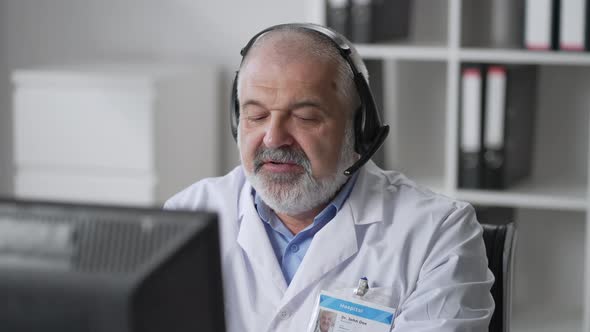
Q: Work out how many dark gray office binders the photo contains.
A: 6